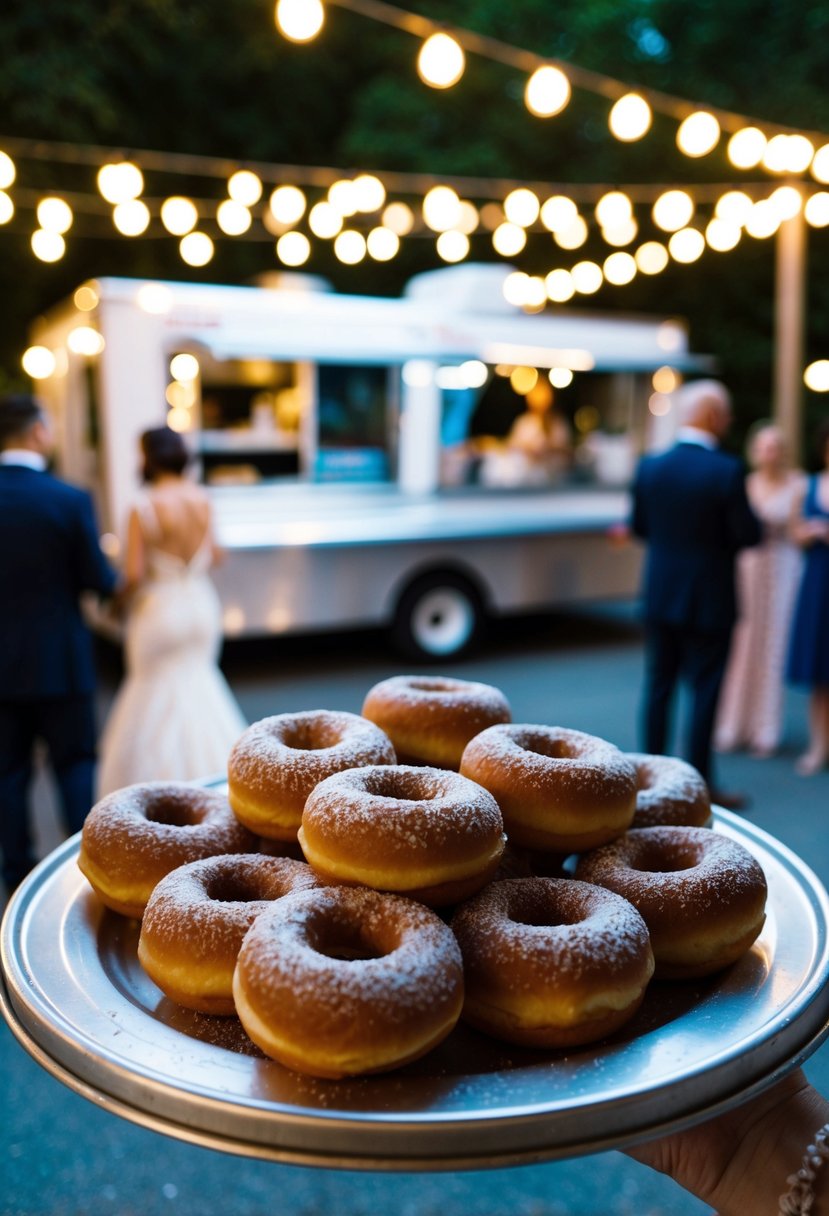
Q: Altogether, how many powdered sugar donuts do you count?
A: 10